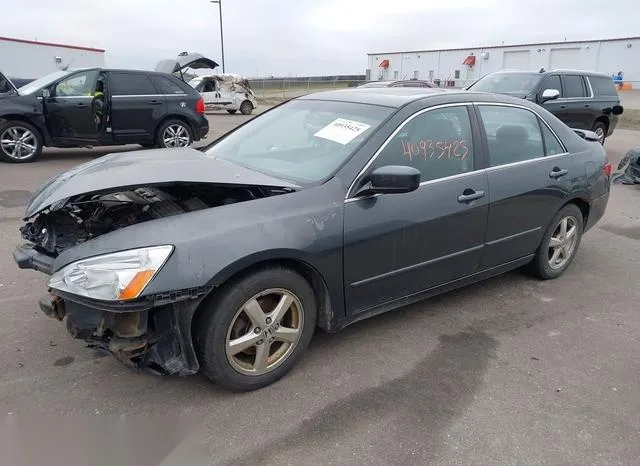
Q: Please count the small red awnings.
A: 2